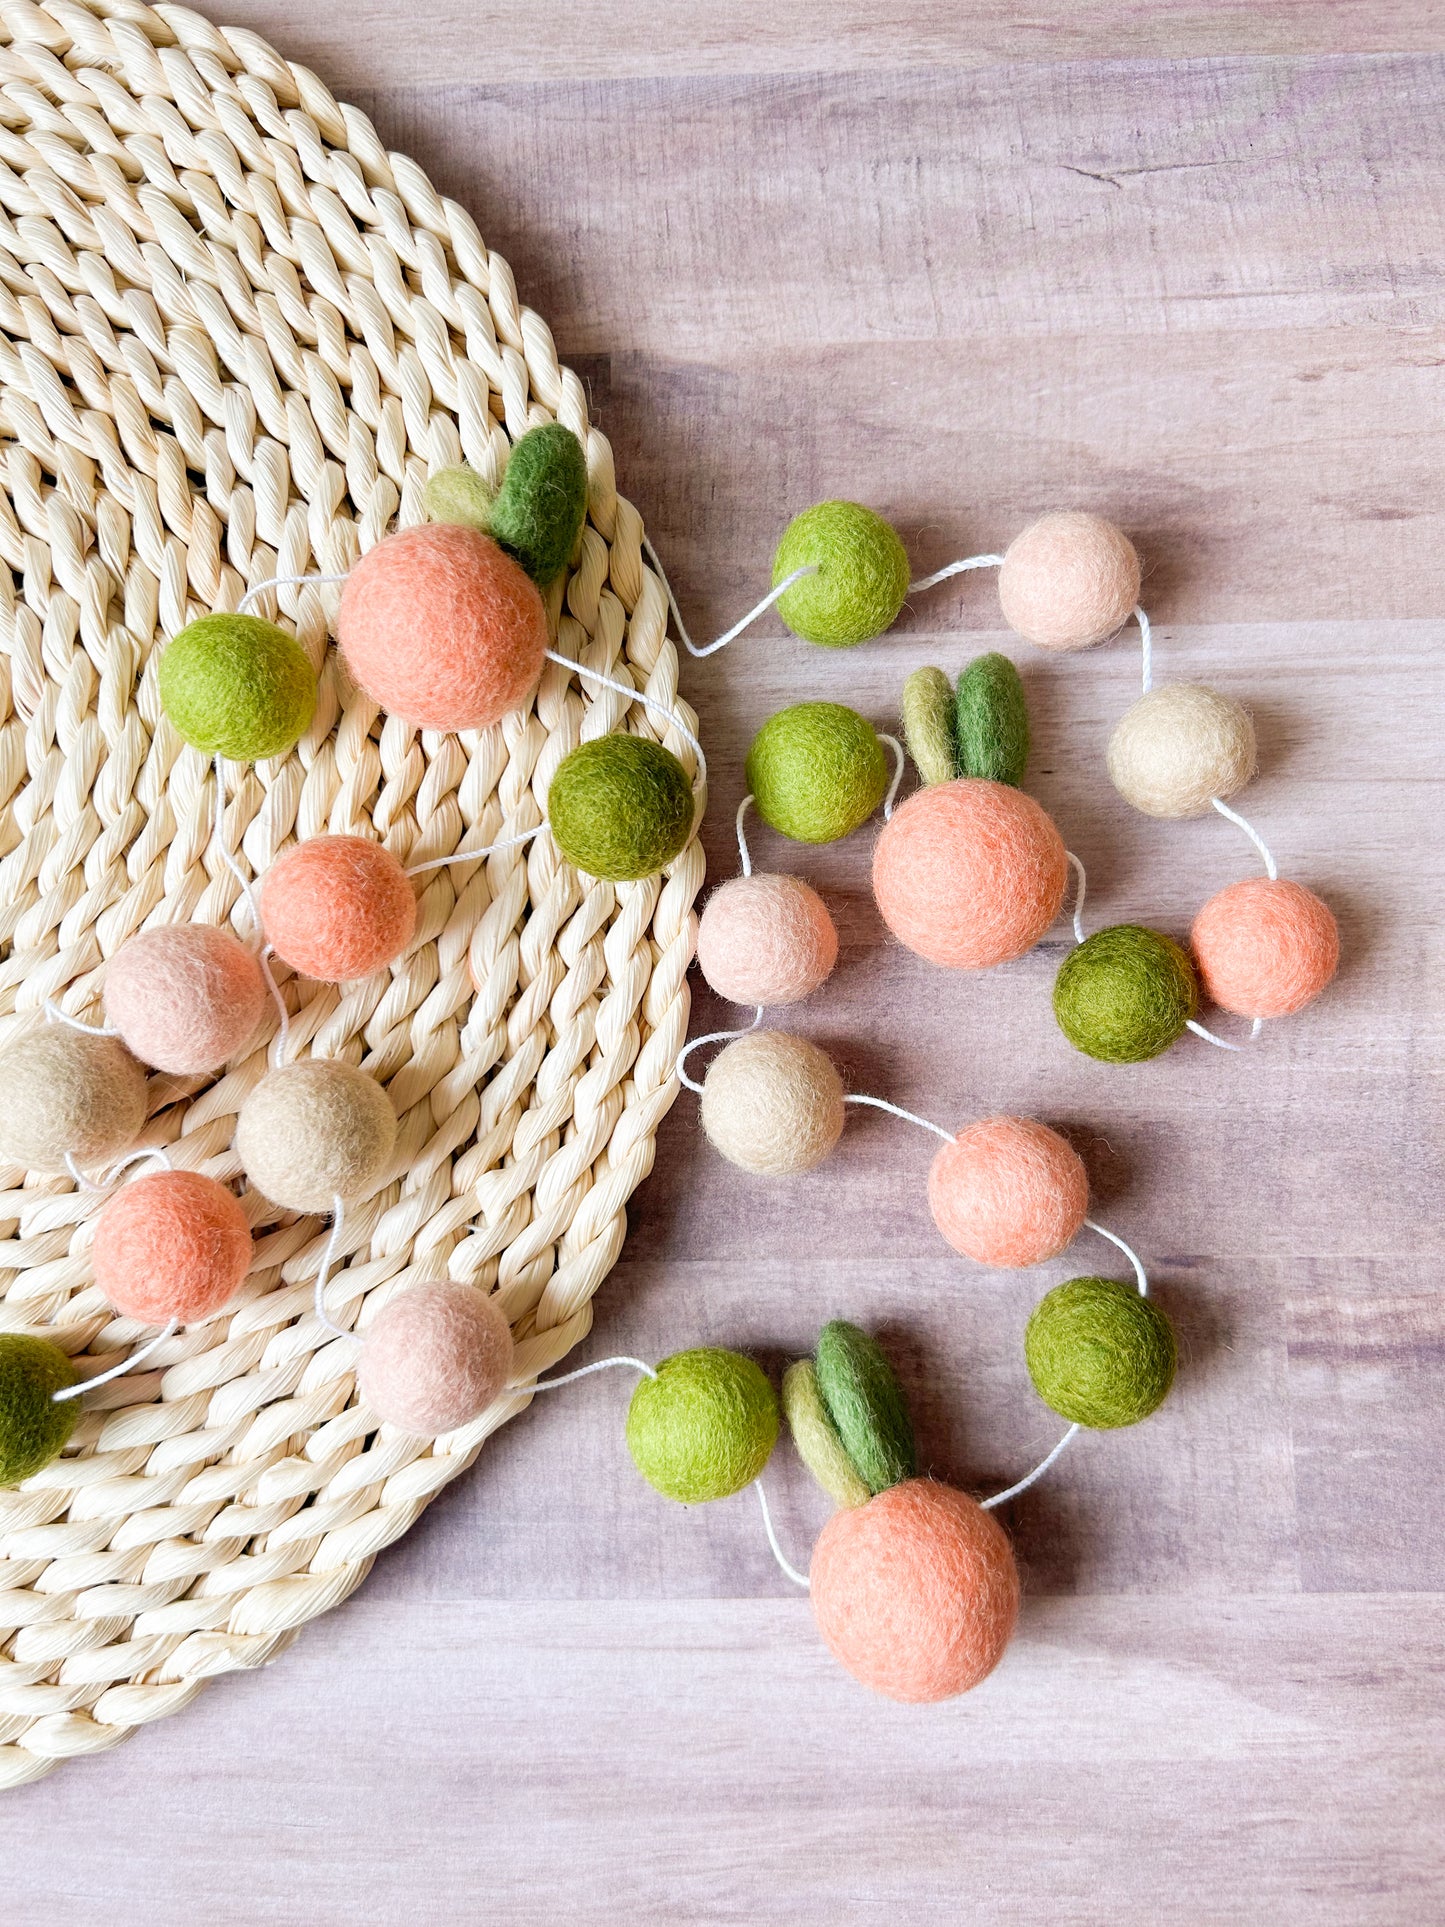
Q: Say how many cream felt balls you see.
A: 4